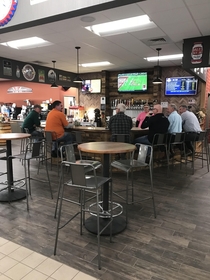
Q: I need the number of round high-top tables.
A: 2